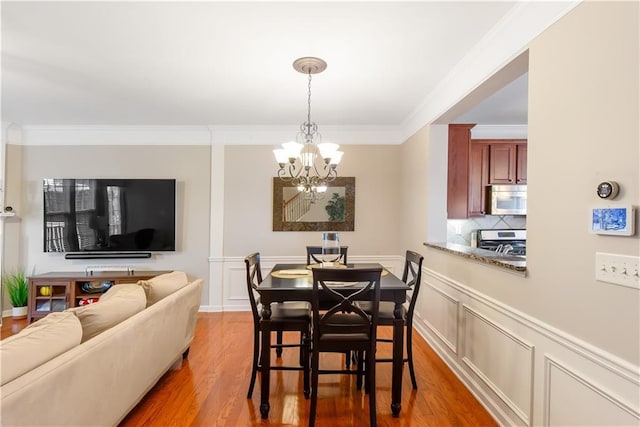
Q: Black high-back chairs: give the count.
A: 4